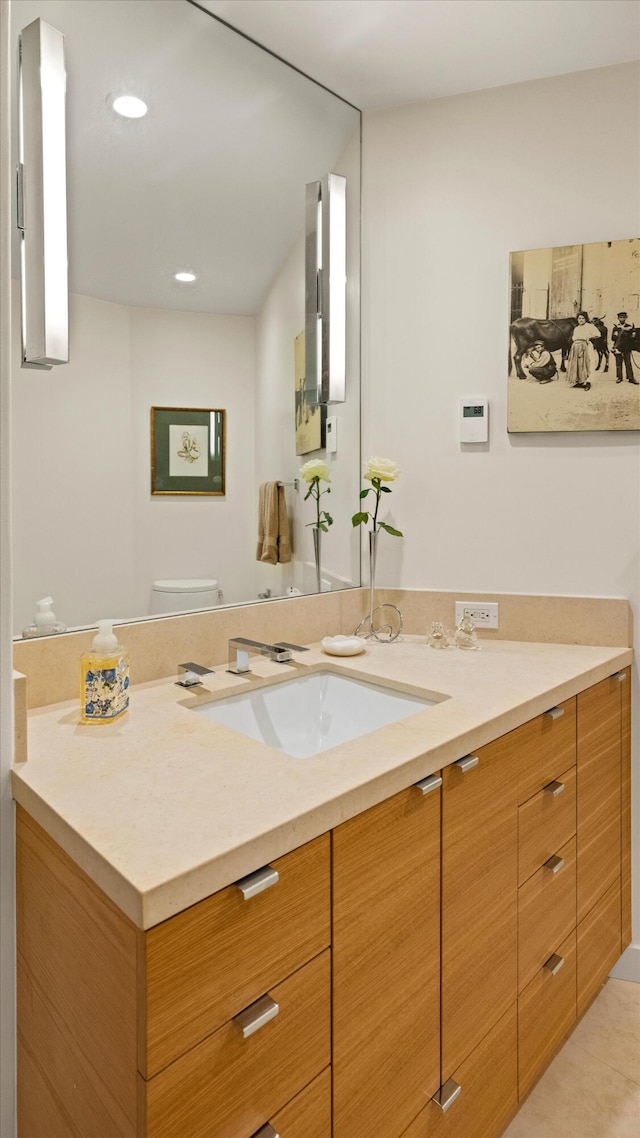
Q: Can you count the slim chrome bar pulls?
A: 11